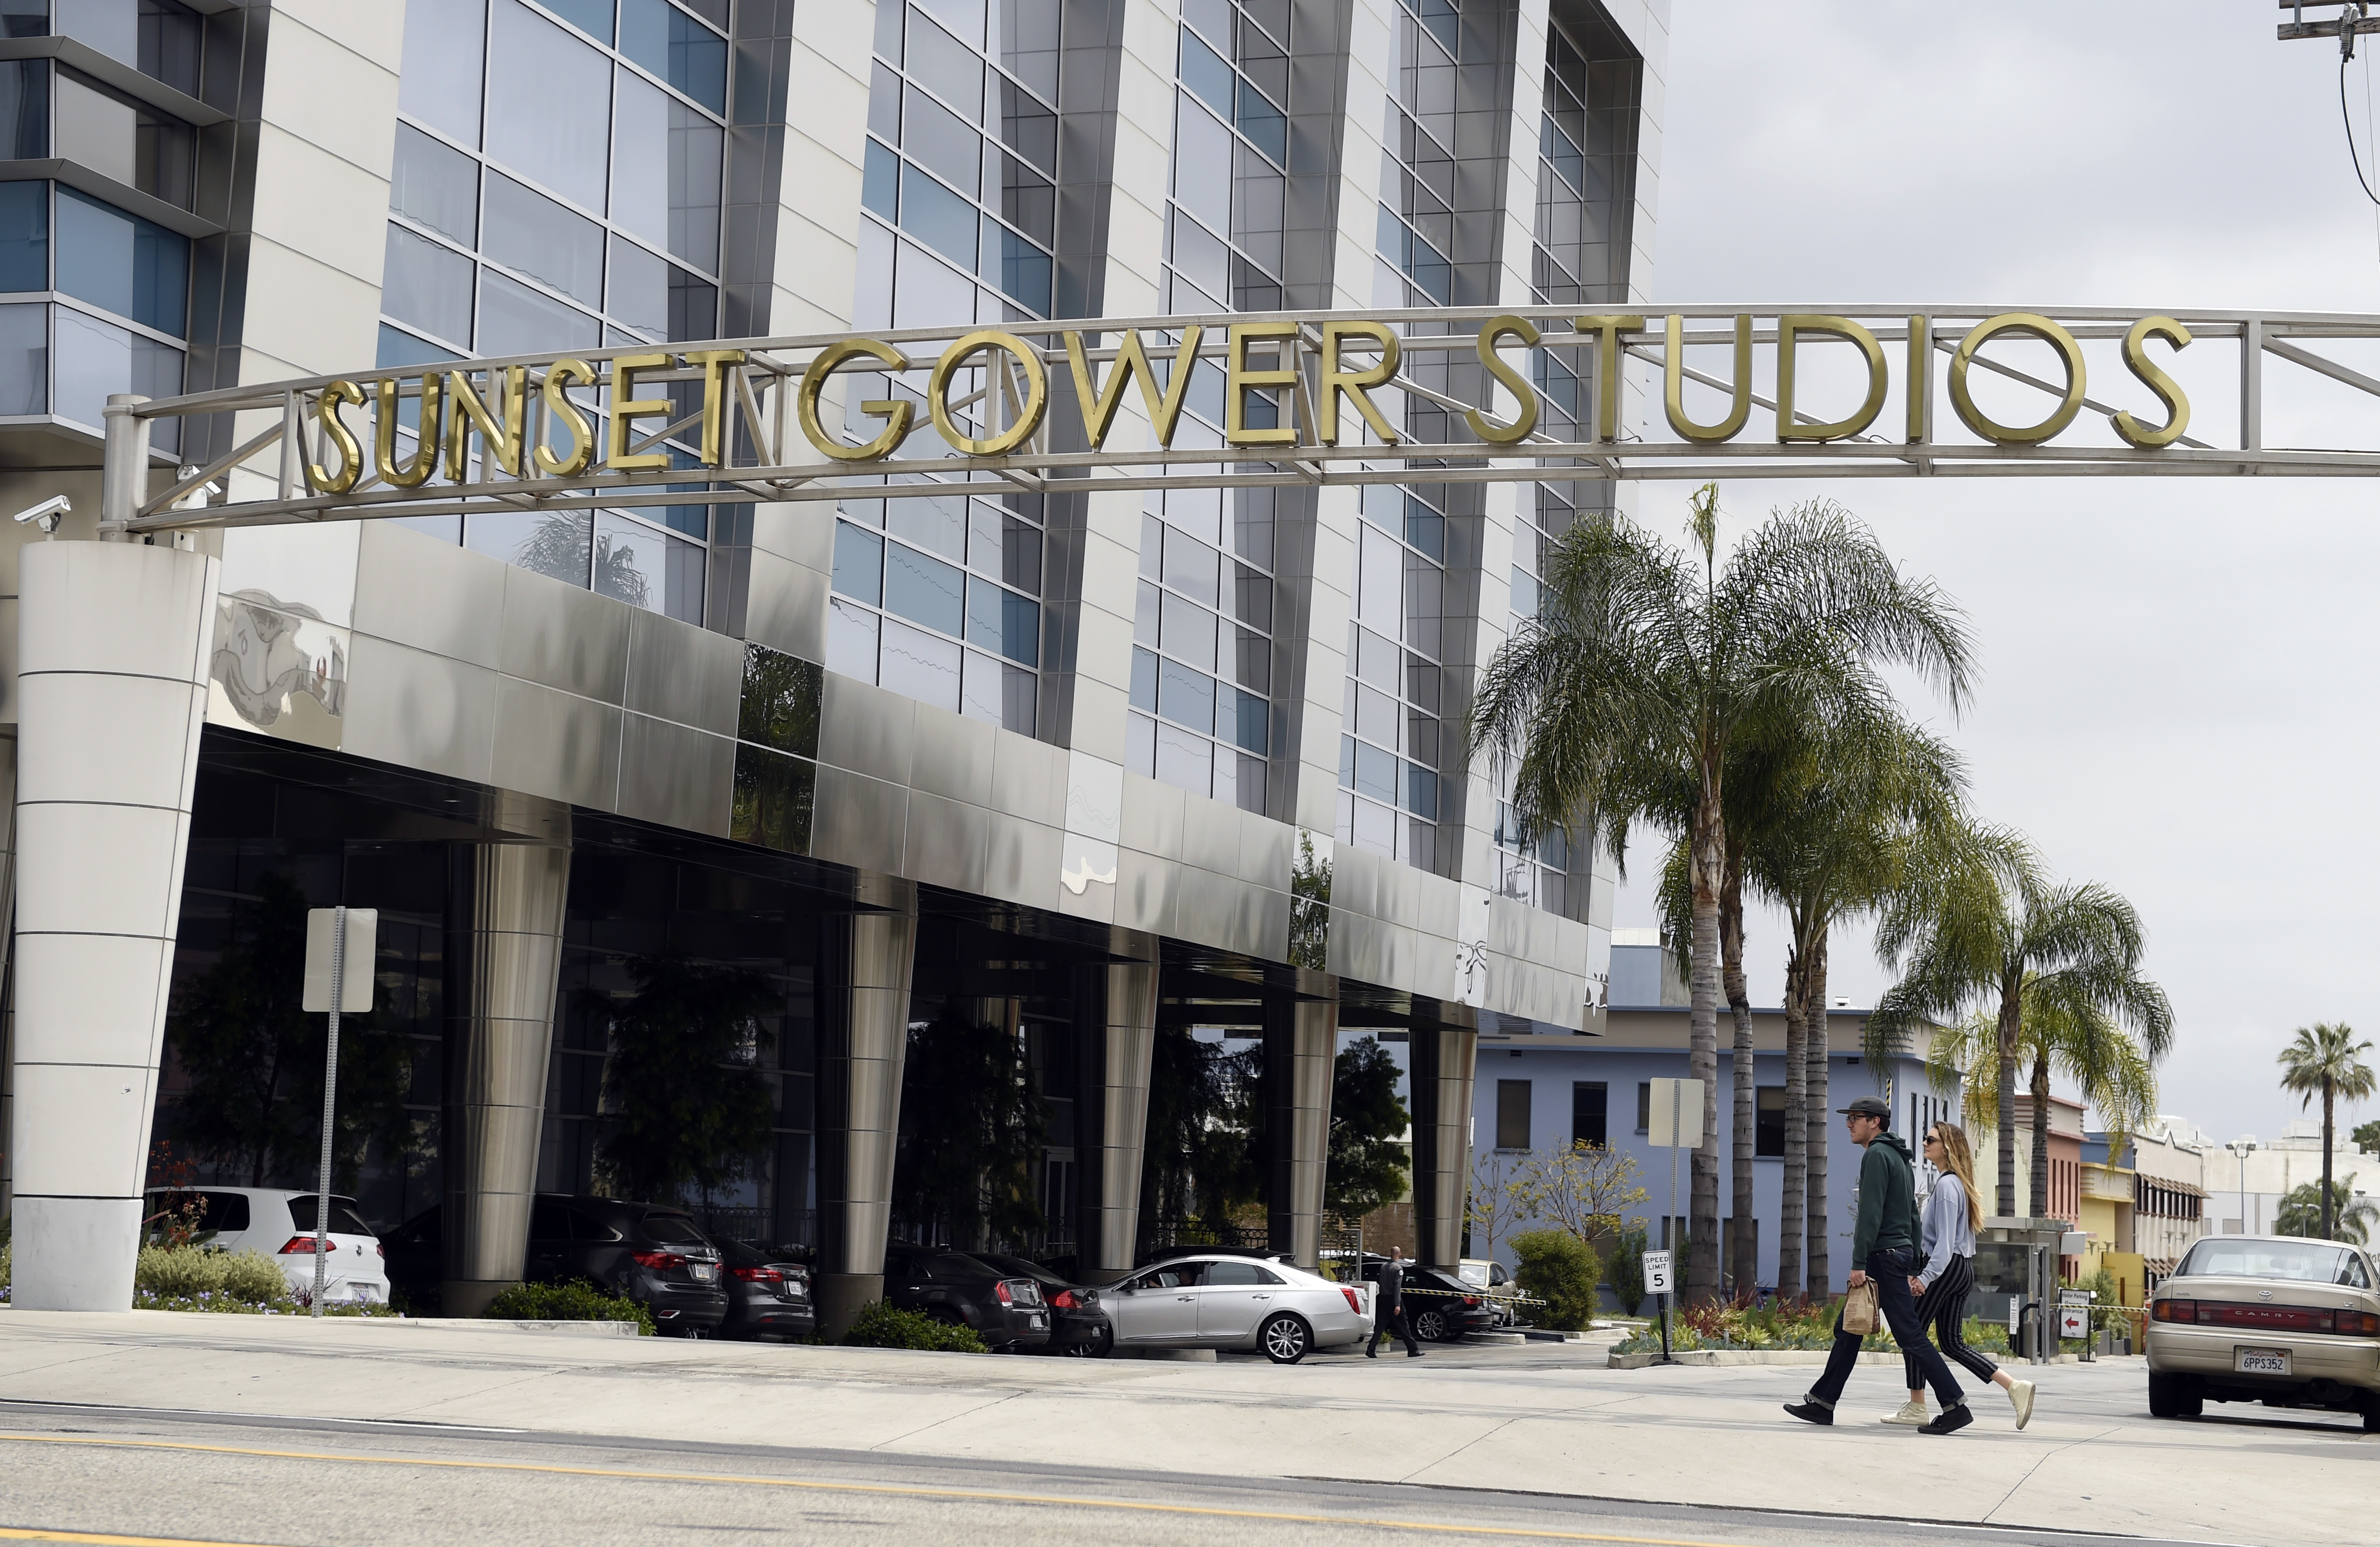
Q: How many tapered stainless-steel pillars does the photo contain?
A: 5